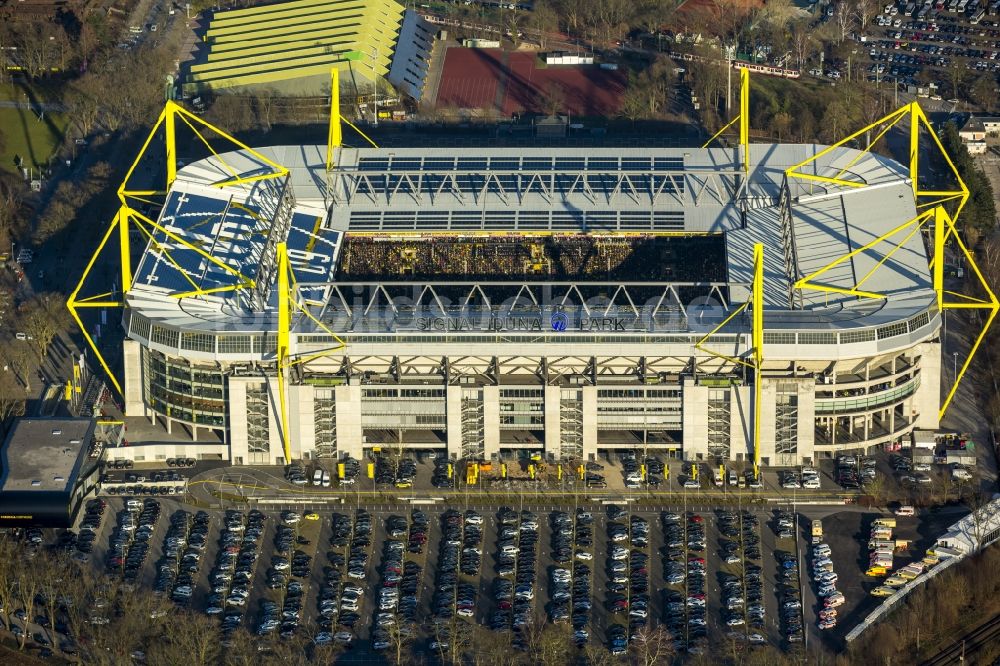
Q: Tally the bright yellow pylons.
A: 8